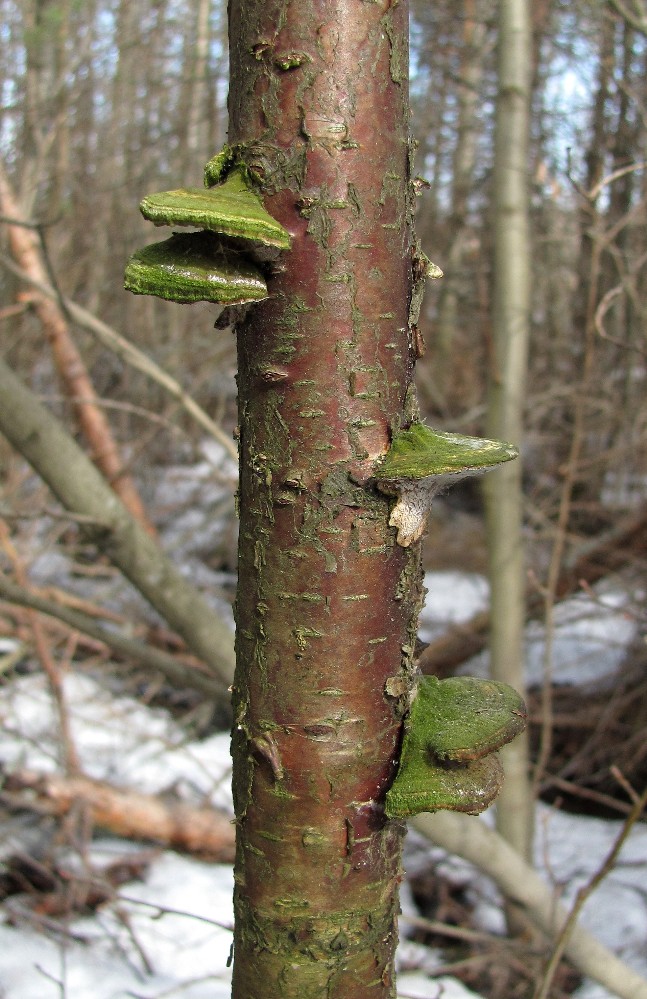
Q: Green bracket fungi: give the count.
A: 5